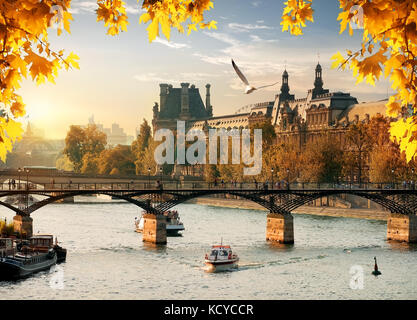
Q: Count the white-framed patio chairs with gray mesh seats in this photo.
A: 0